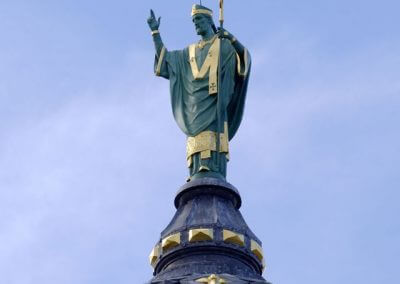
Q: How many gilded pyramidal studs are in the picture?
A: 5